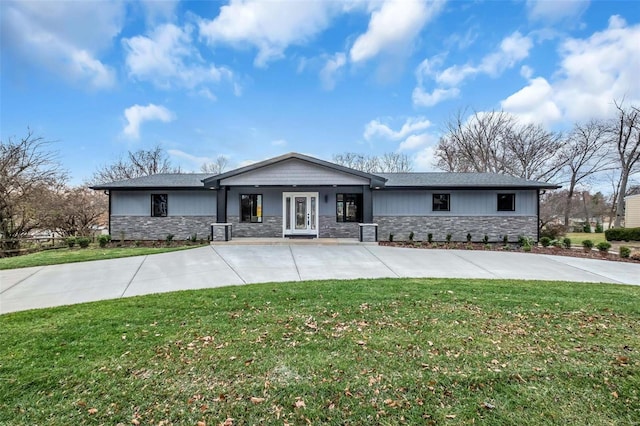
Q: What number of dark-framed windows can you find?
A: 5